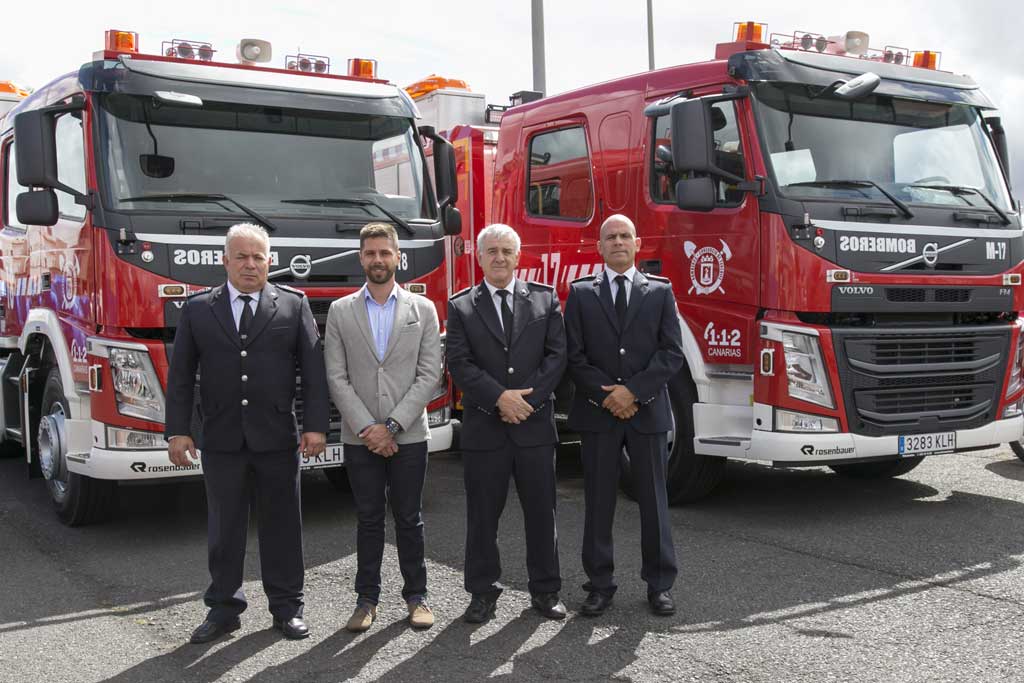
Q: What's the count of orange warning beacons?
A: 4